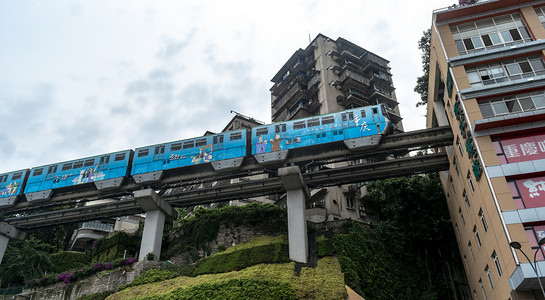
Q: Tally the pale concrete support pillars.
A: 3